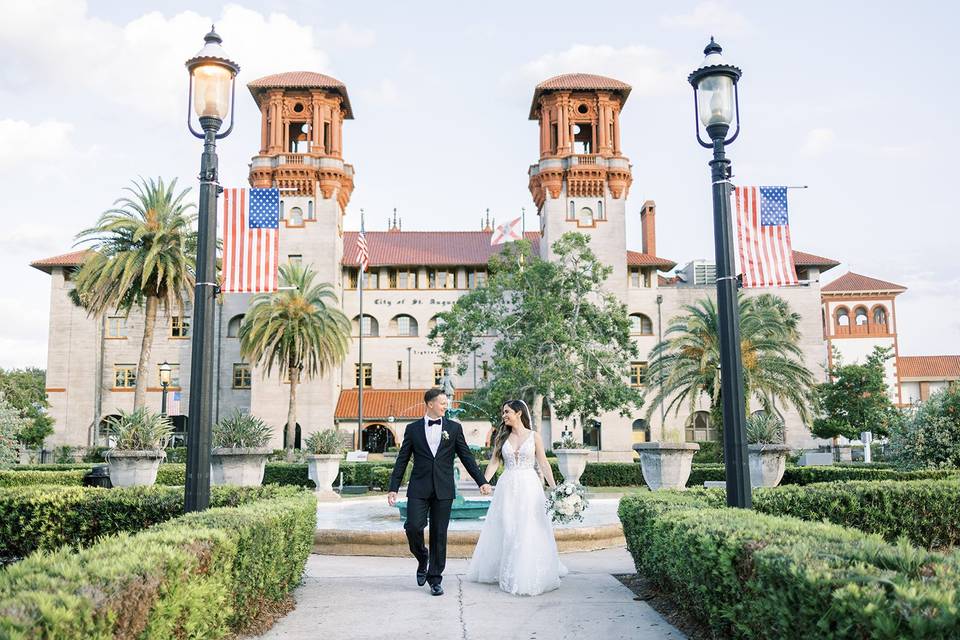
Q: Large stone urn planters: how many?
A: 6